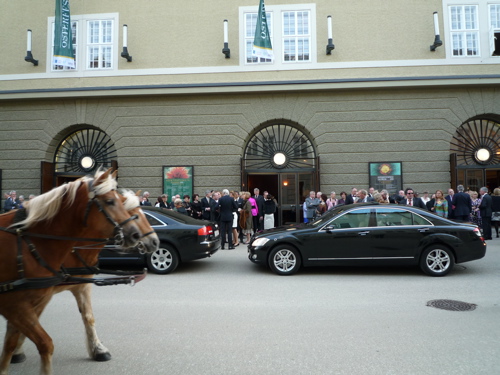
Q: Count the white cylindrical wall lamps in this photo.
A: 5